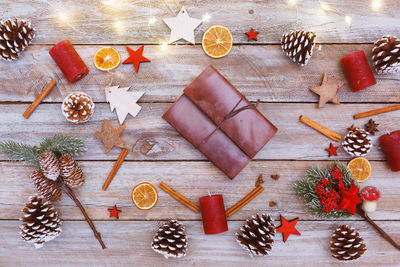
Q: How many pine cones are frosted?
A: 12